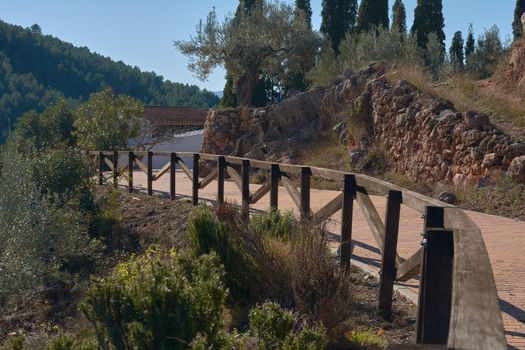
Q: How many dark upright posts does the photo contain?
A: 14